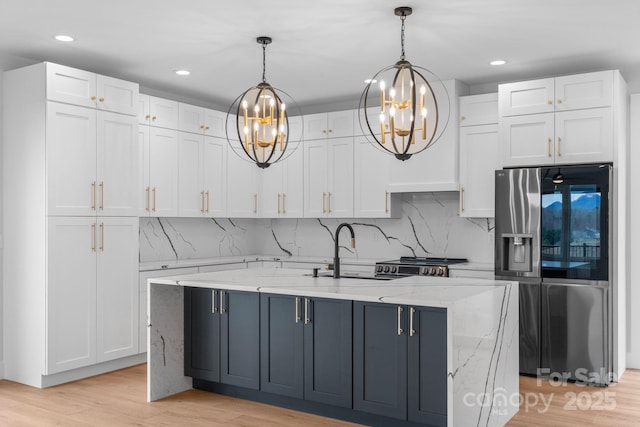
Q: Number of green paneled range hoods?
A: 0